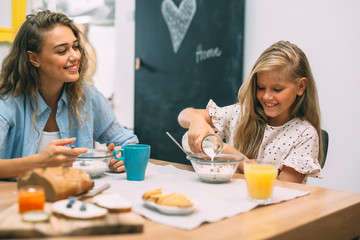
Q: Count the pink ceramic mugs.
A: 0